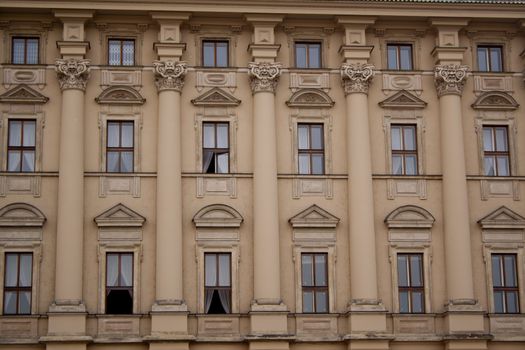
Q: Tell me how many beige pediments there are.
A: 12